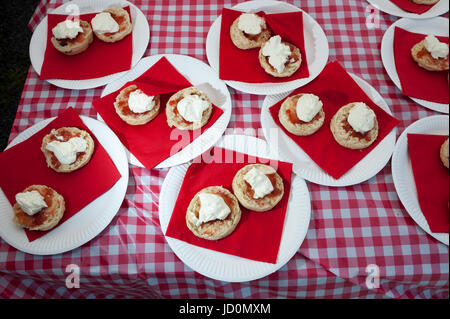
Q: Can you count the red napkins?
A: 9